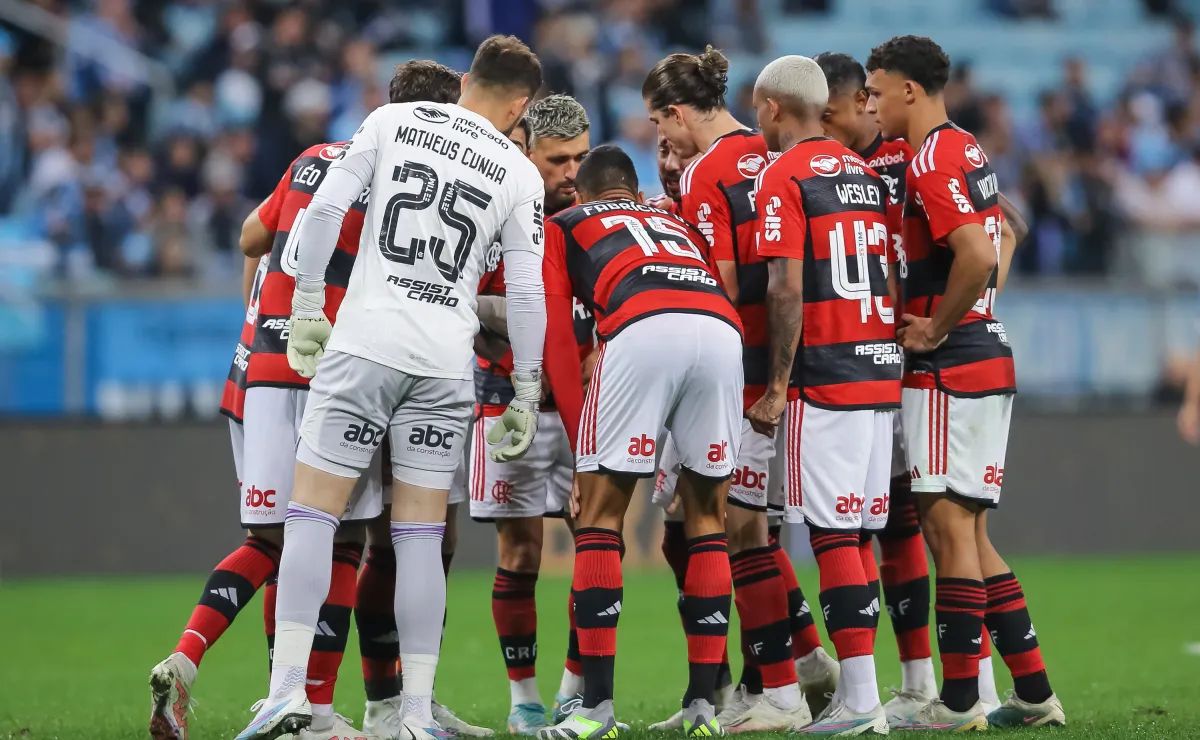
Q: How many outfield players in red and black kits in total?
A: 10